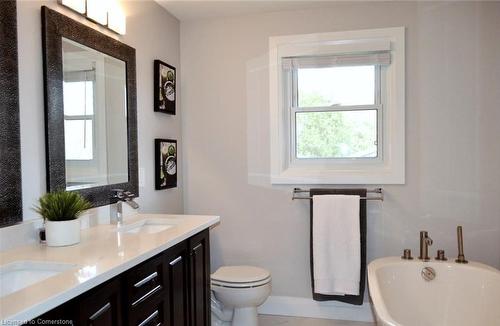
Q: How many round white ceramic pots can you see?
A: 1